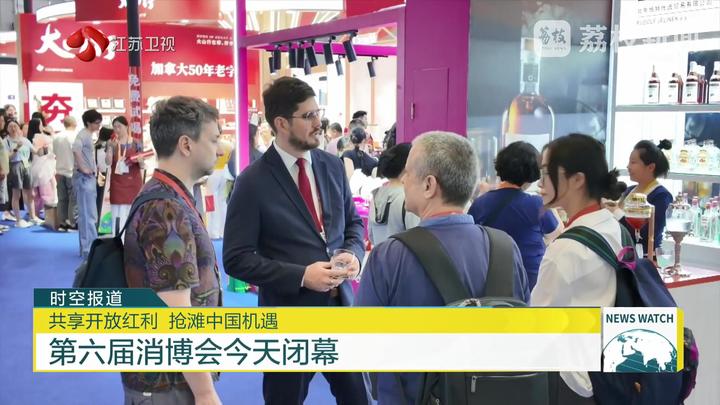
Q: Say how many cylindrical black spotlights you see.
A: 10